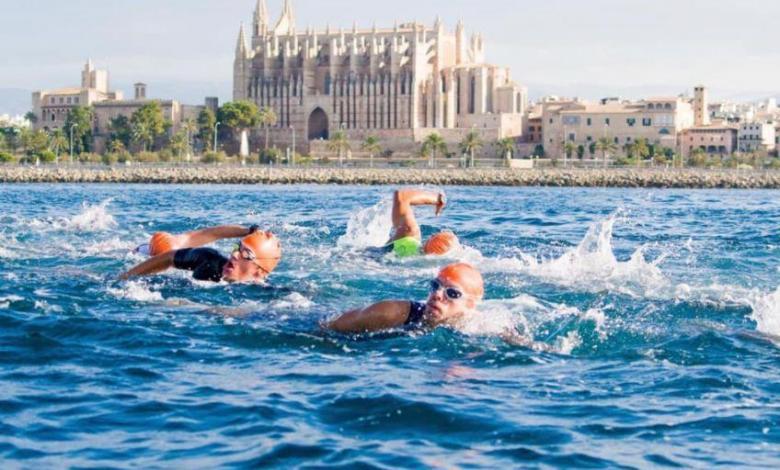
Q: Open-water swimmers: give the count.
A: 4